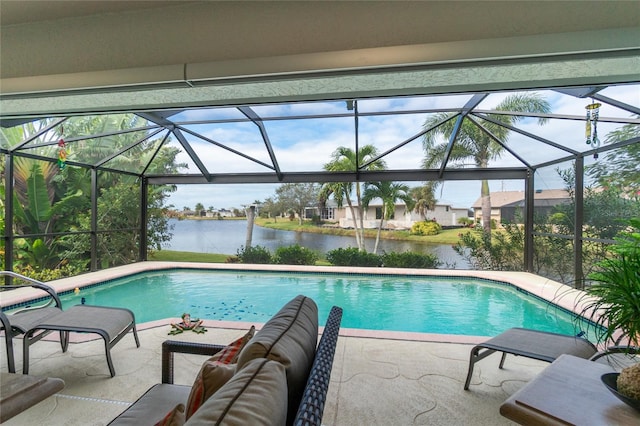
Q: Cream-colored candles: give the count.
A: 0